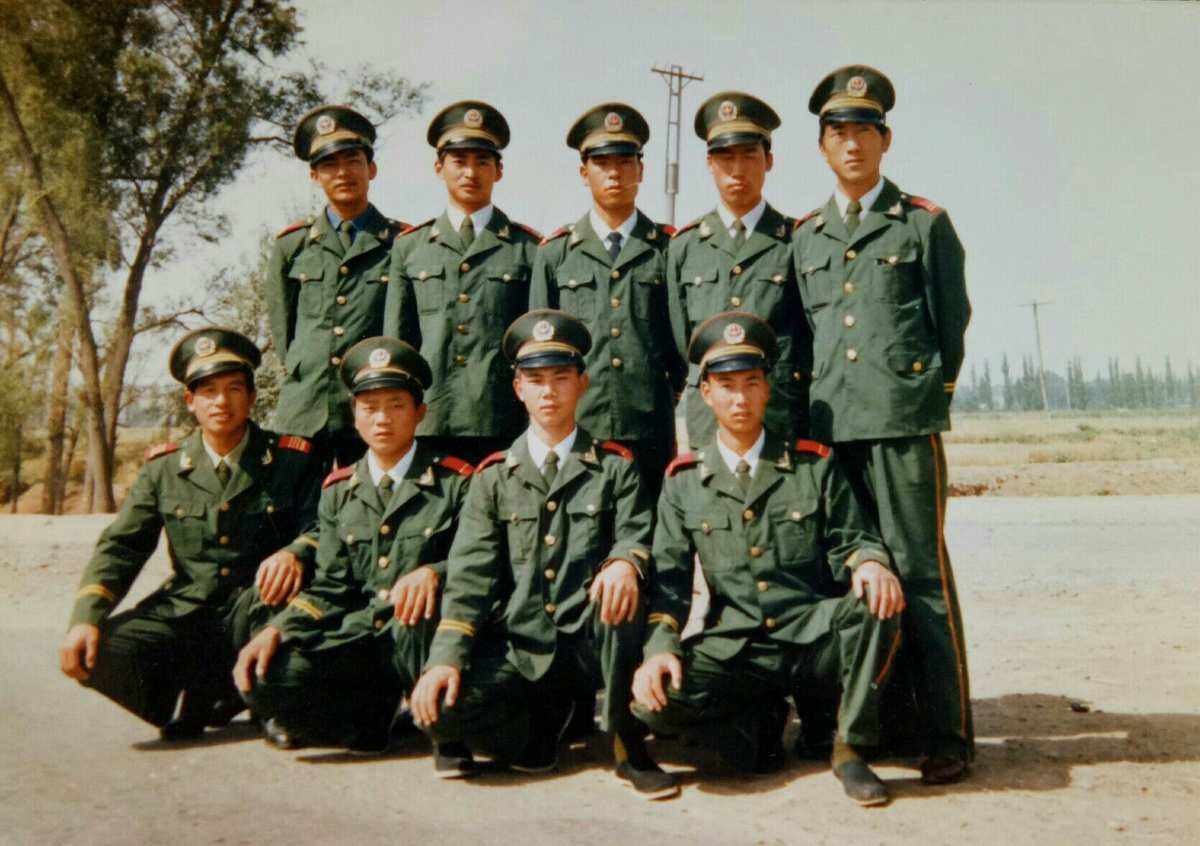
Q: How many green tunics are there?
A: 9